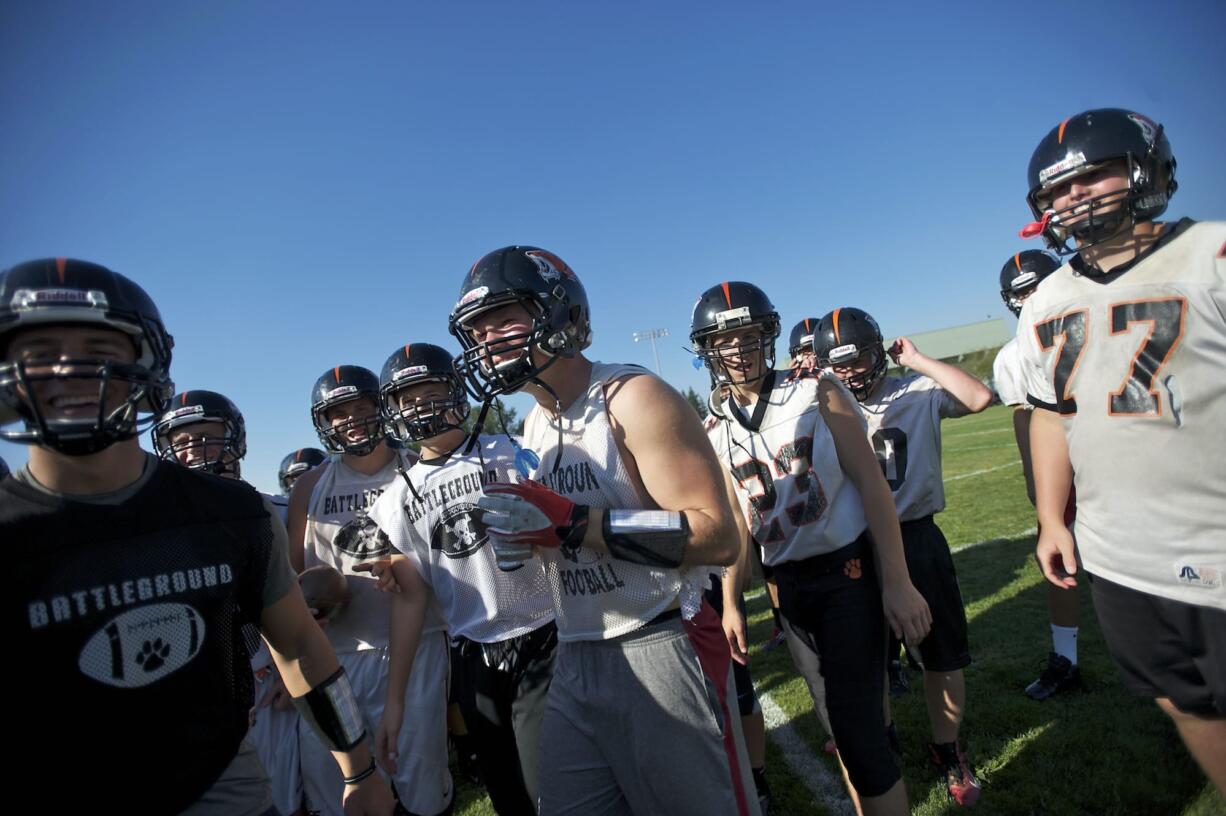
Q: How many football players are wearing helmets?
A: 11